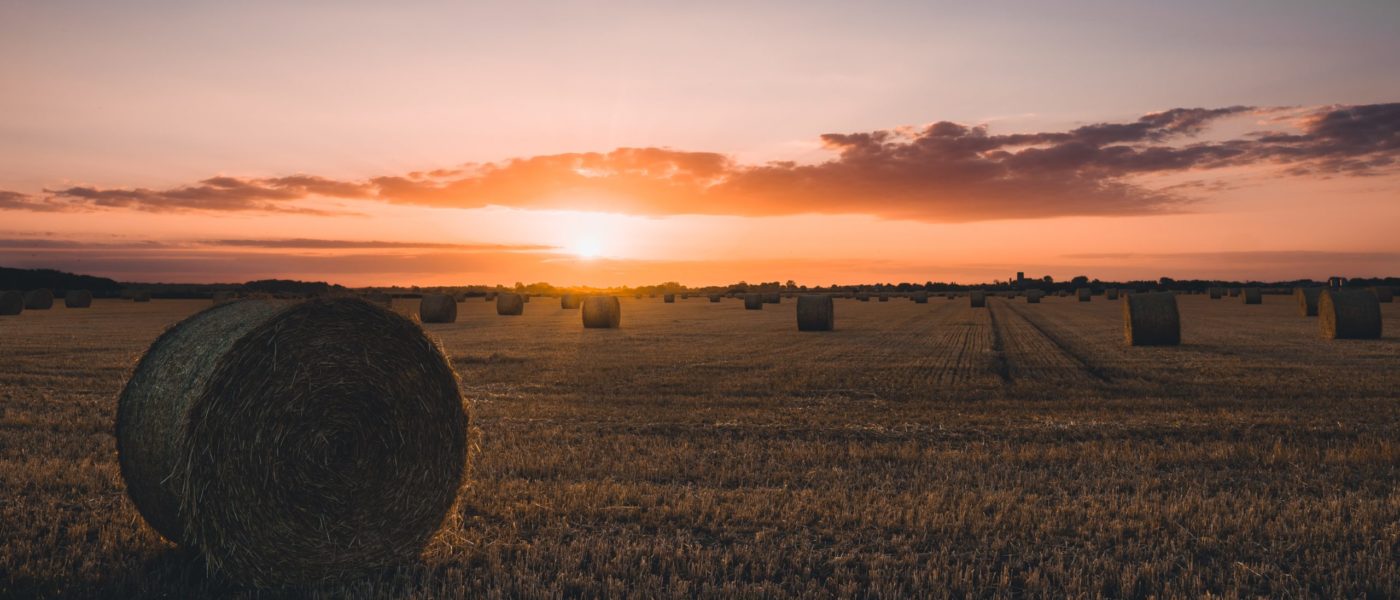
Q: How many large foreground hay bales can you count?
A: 1